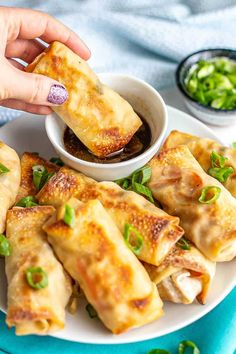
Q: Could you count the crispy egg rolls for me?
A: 9